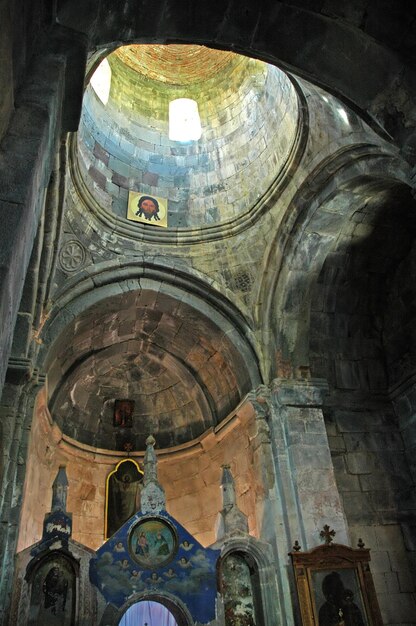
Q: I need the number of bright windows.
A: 2